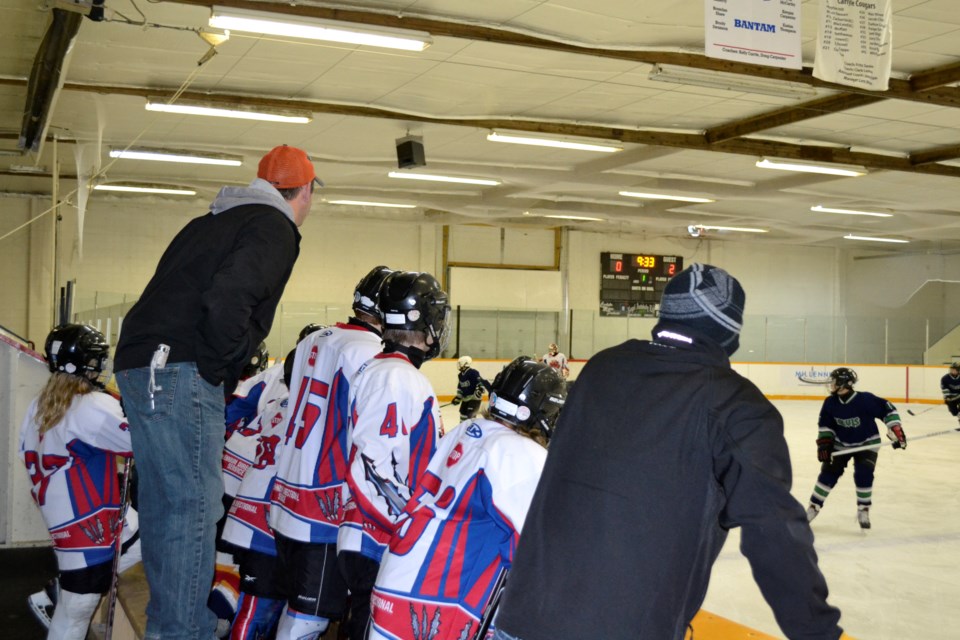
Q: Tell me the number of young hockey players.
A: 11